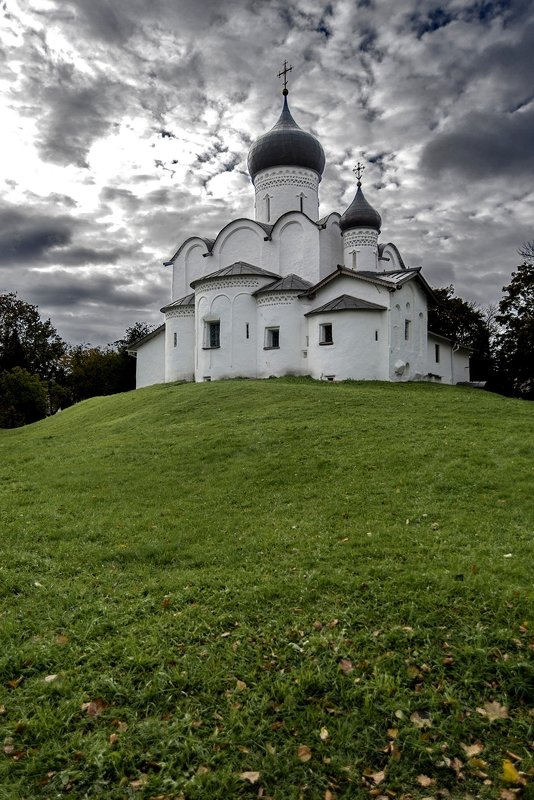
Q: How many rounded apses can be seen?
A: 4